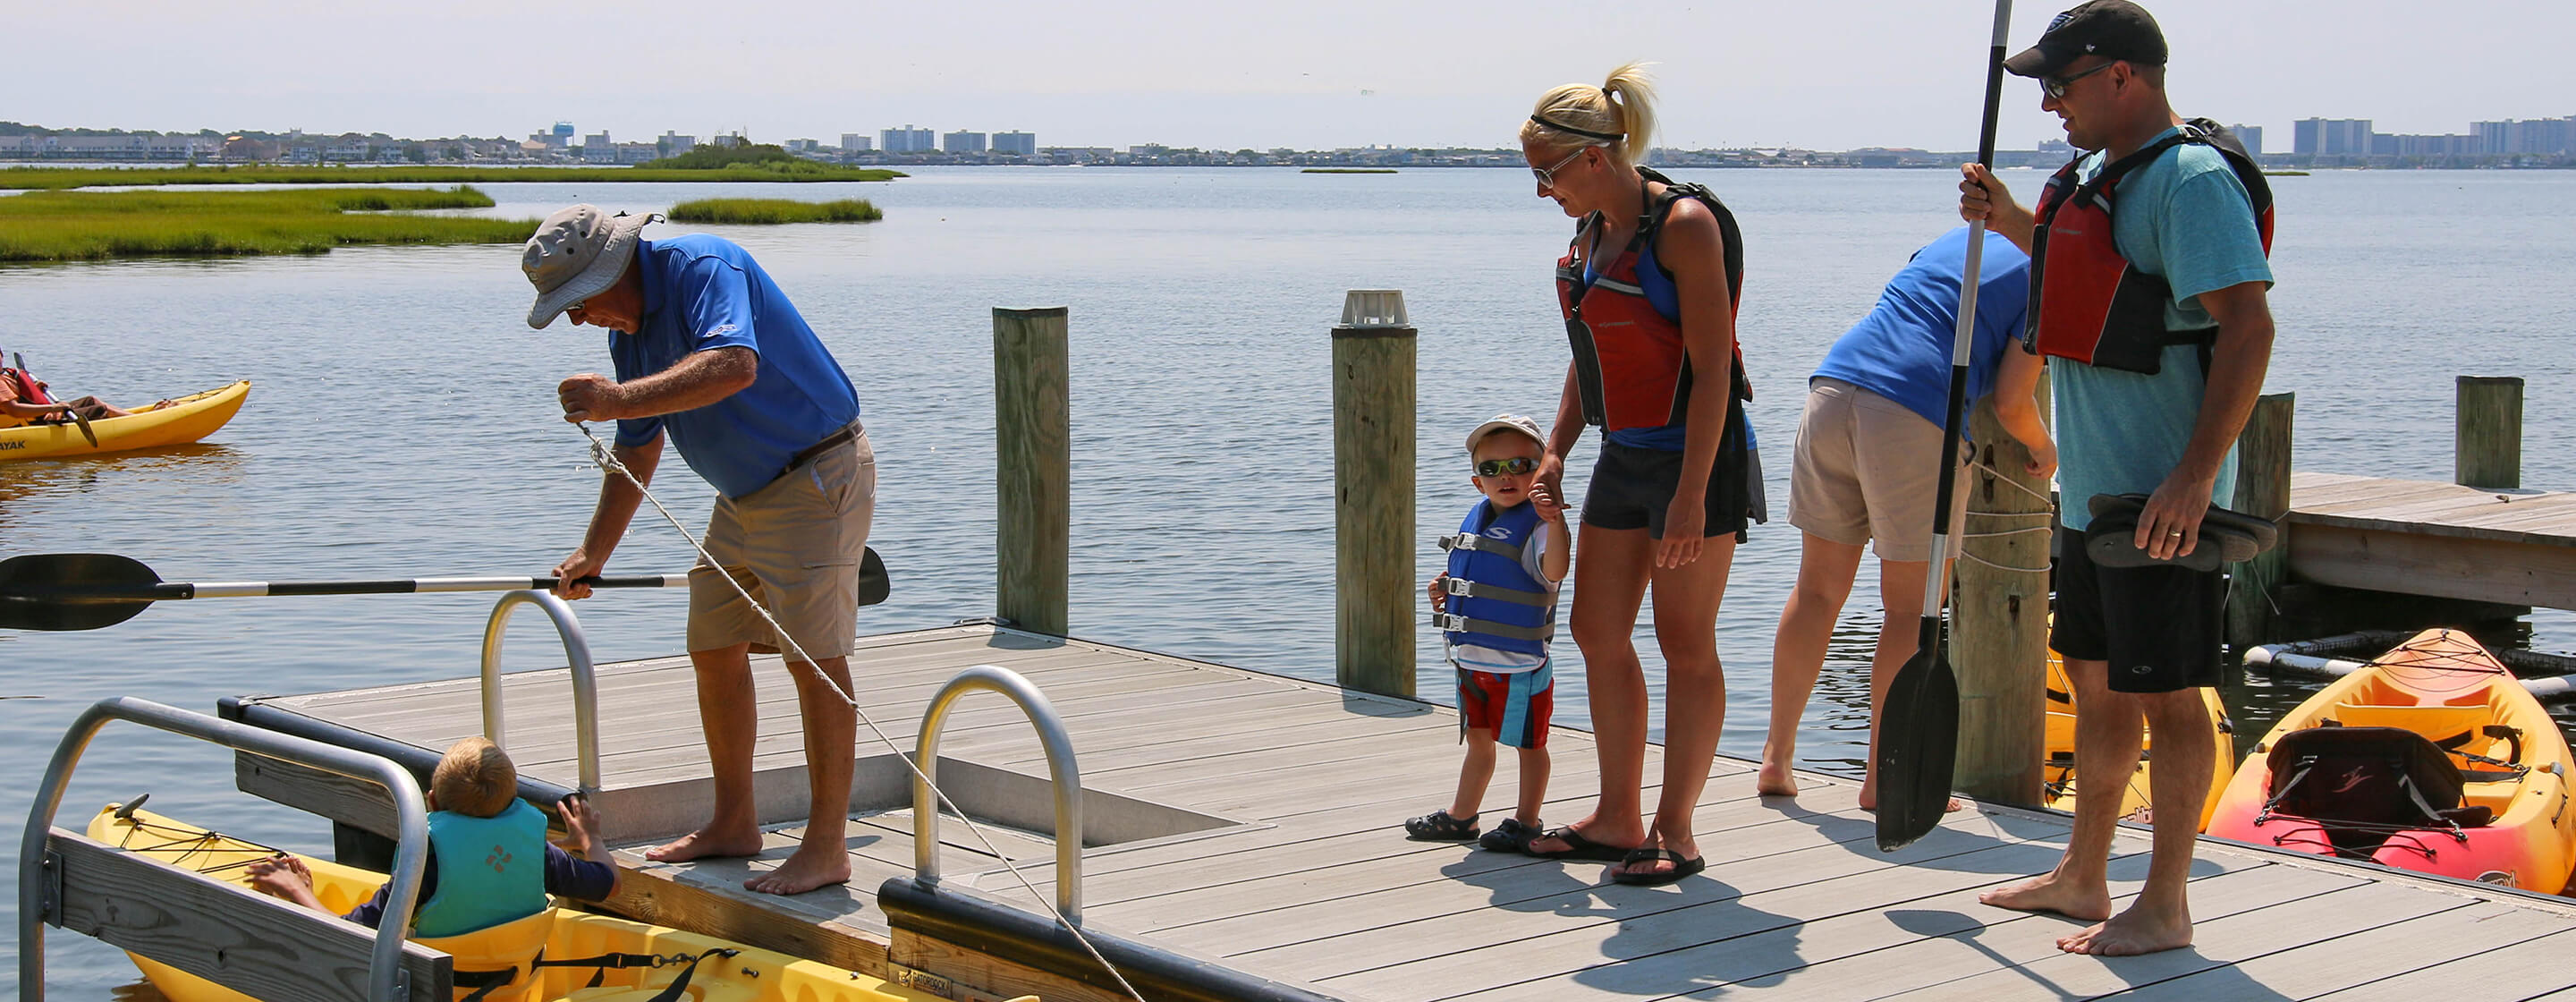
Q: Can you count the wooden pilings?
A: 5